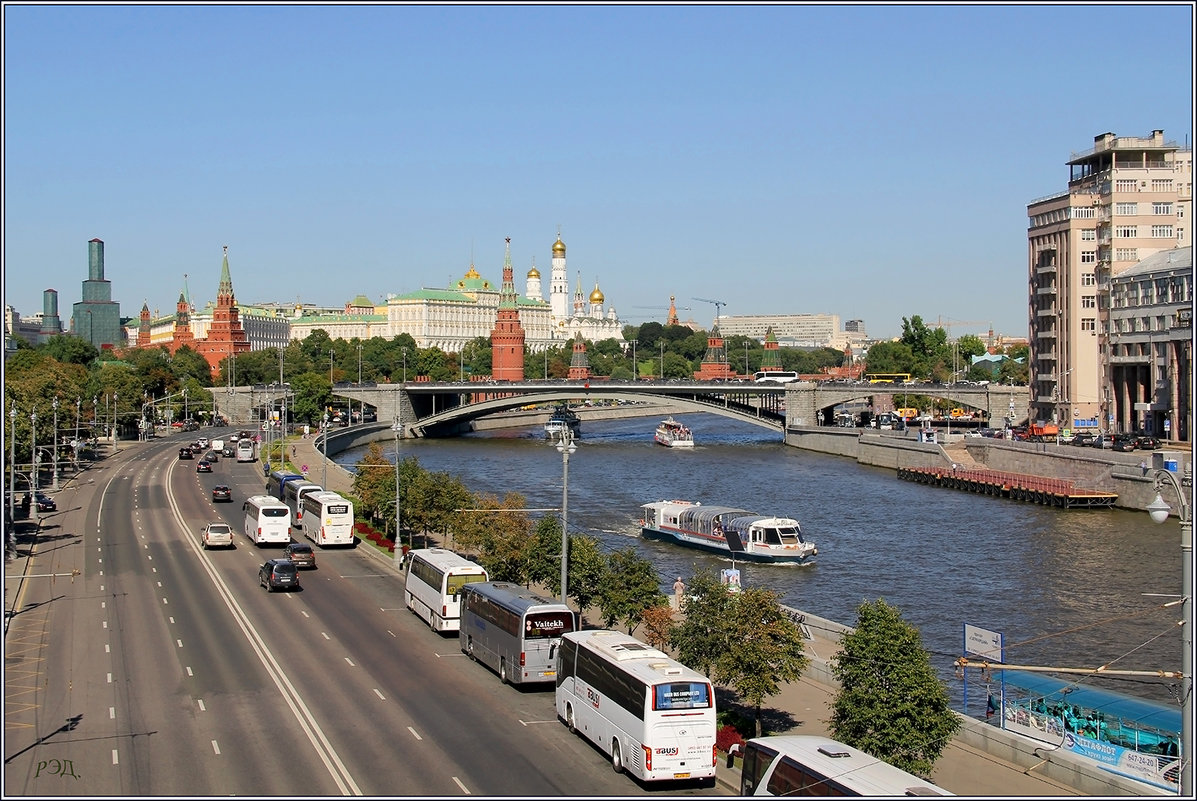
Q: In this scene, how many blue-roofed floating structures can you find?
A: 1